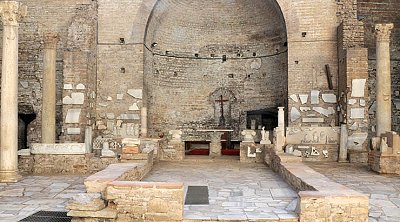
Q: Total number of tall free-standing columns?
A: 3